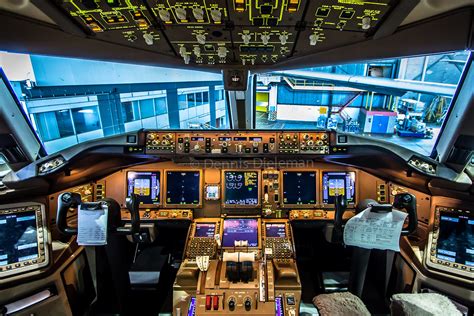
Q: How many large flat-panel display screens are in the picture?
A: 8